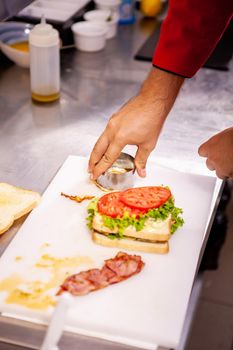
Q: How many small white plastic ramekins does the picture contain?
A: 3